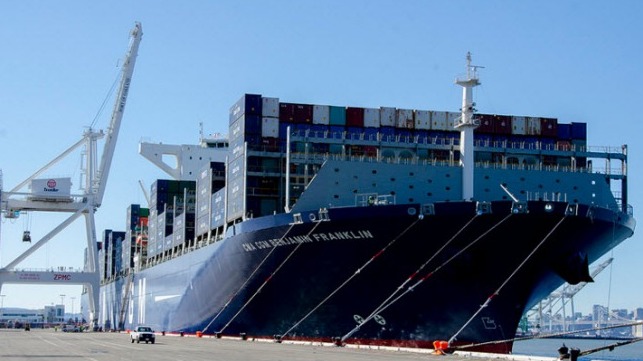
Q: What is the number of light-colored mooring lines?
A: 6